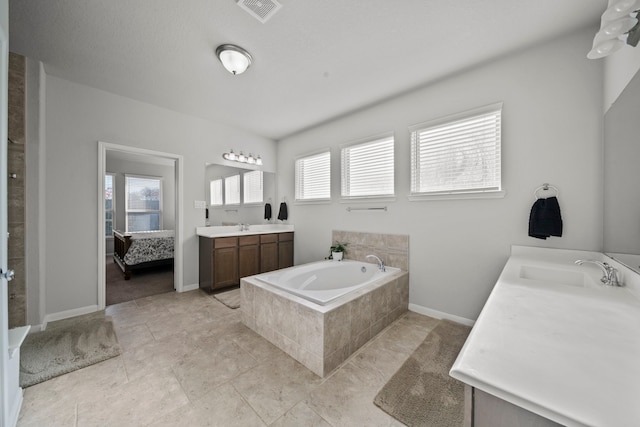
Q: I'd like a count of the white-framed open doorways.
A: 1